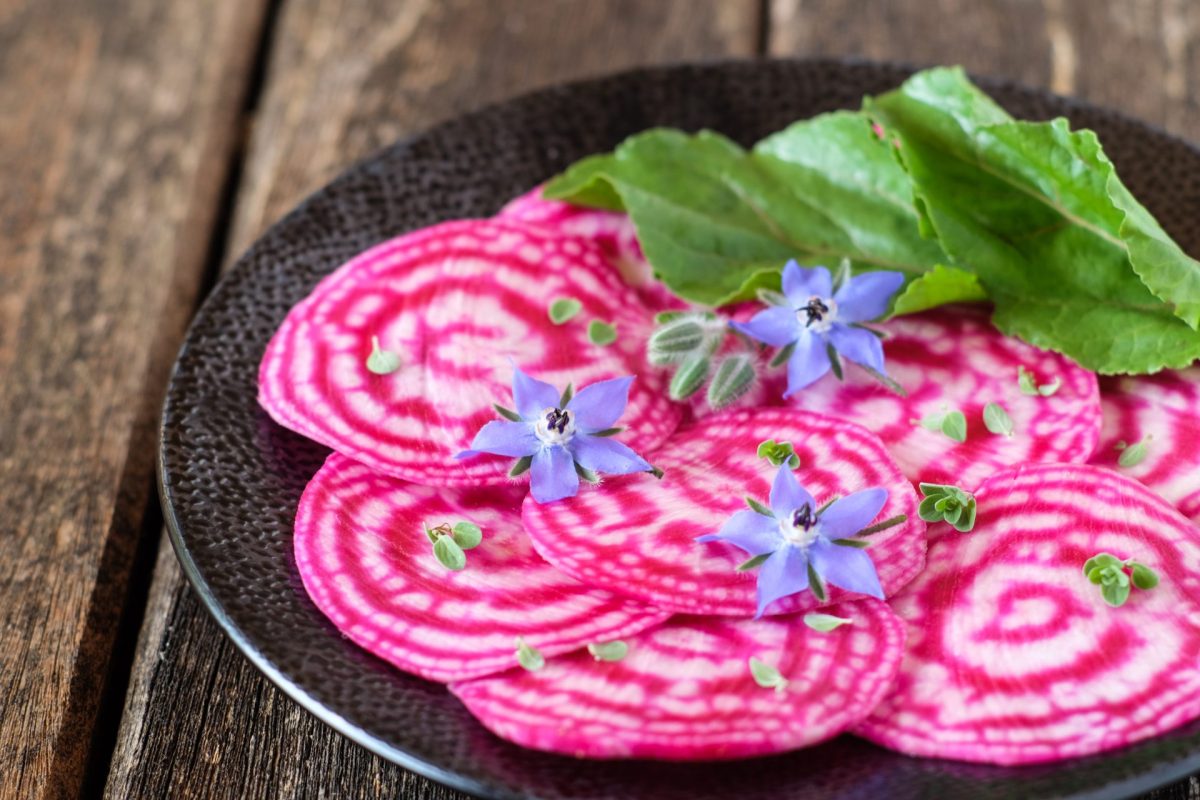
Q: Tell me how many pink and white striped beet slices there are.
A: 8